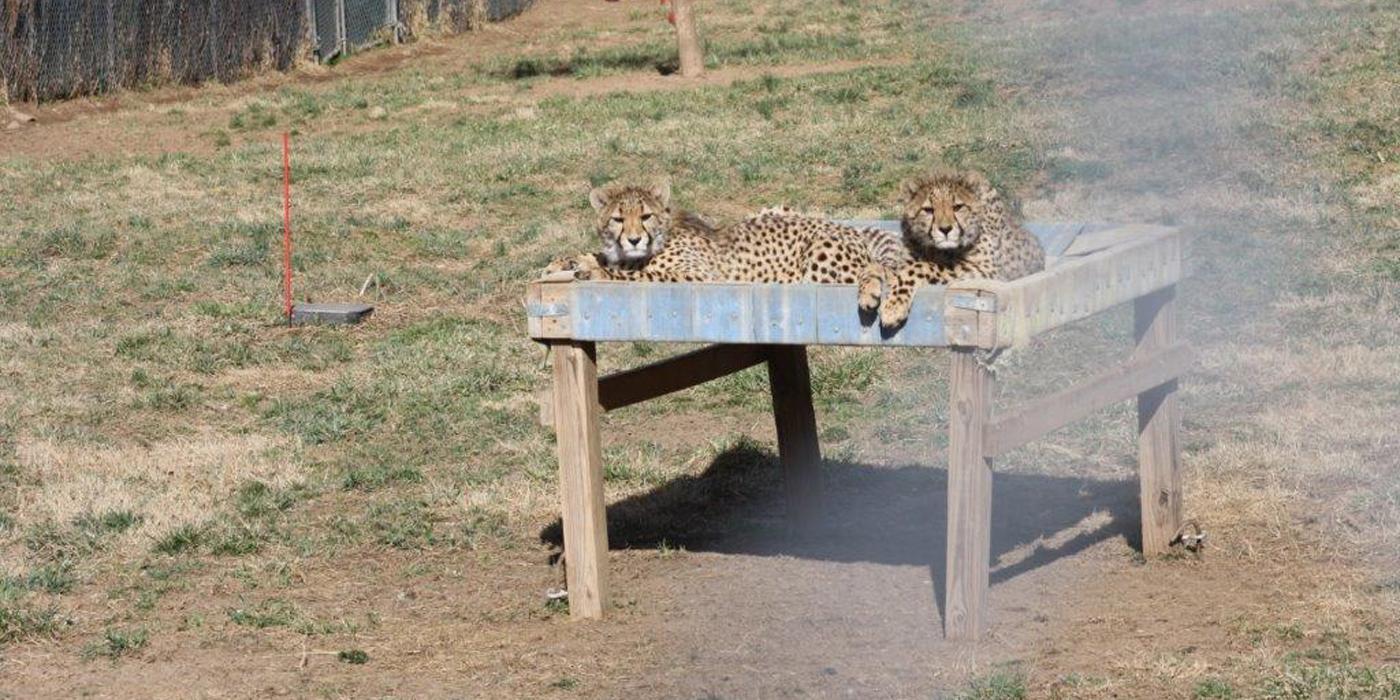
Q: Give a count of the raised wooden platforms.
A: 1